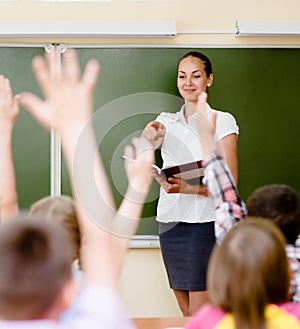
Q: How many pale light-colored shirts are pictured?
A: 2